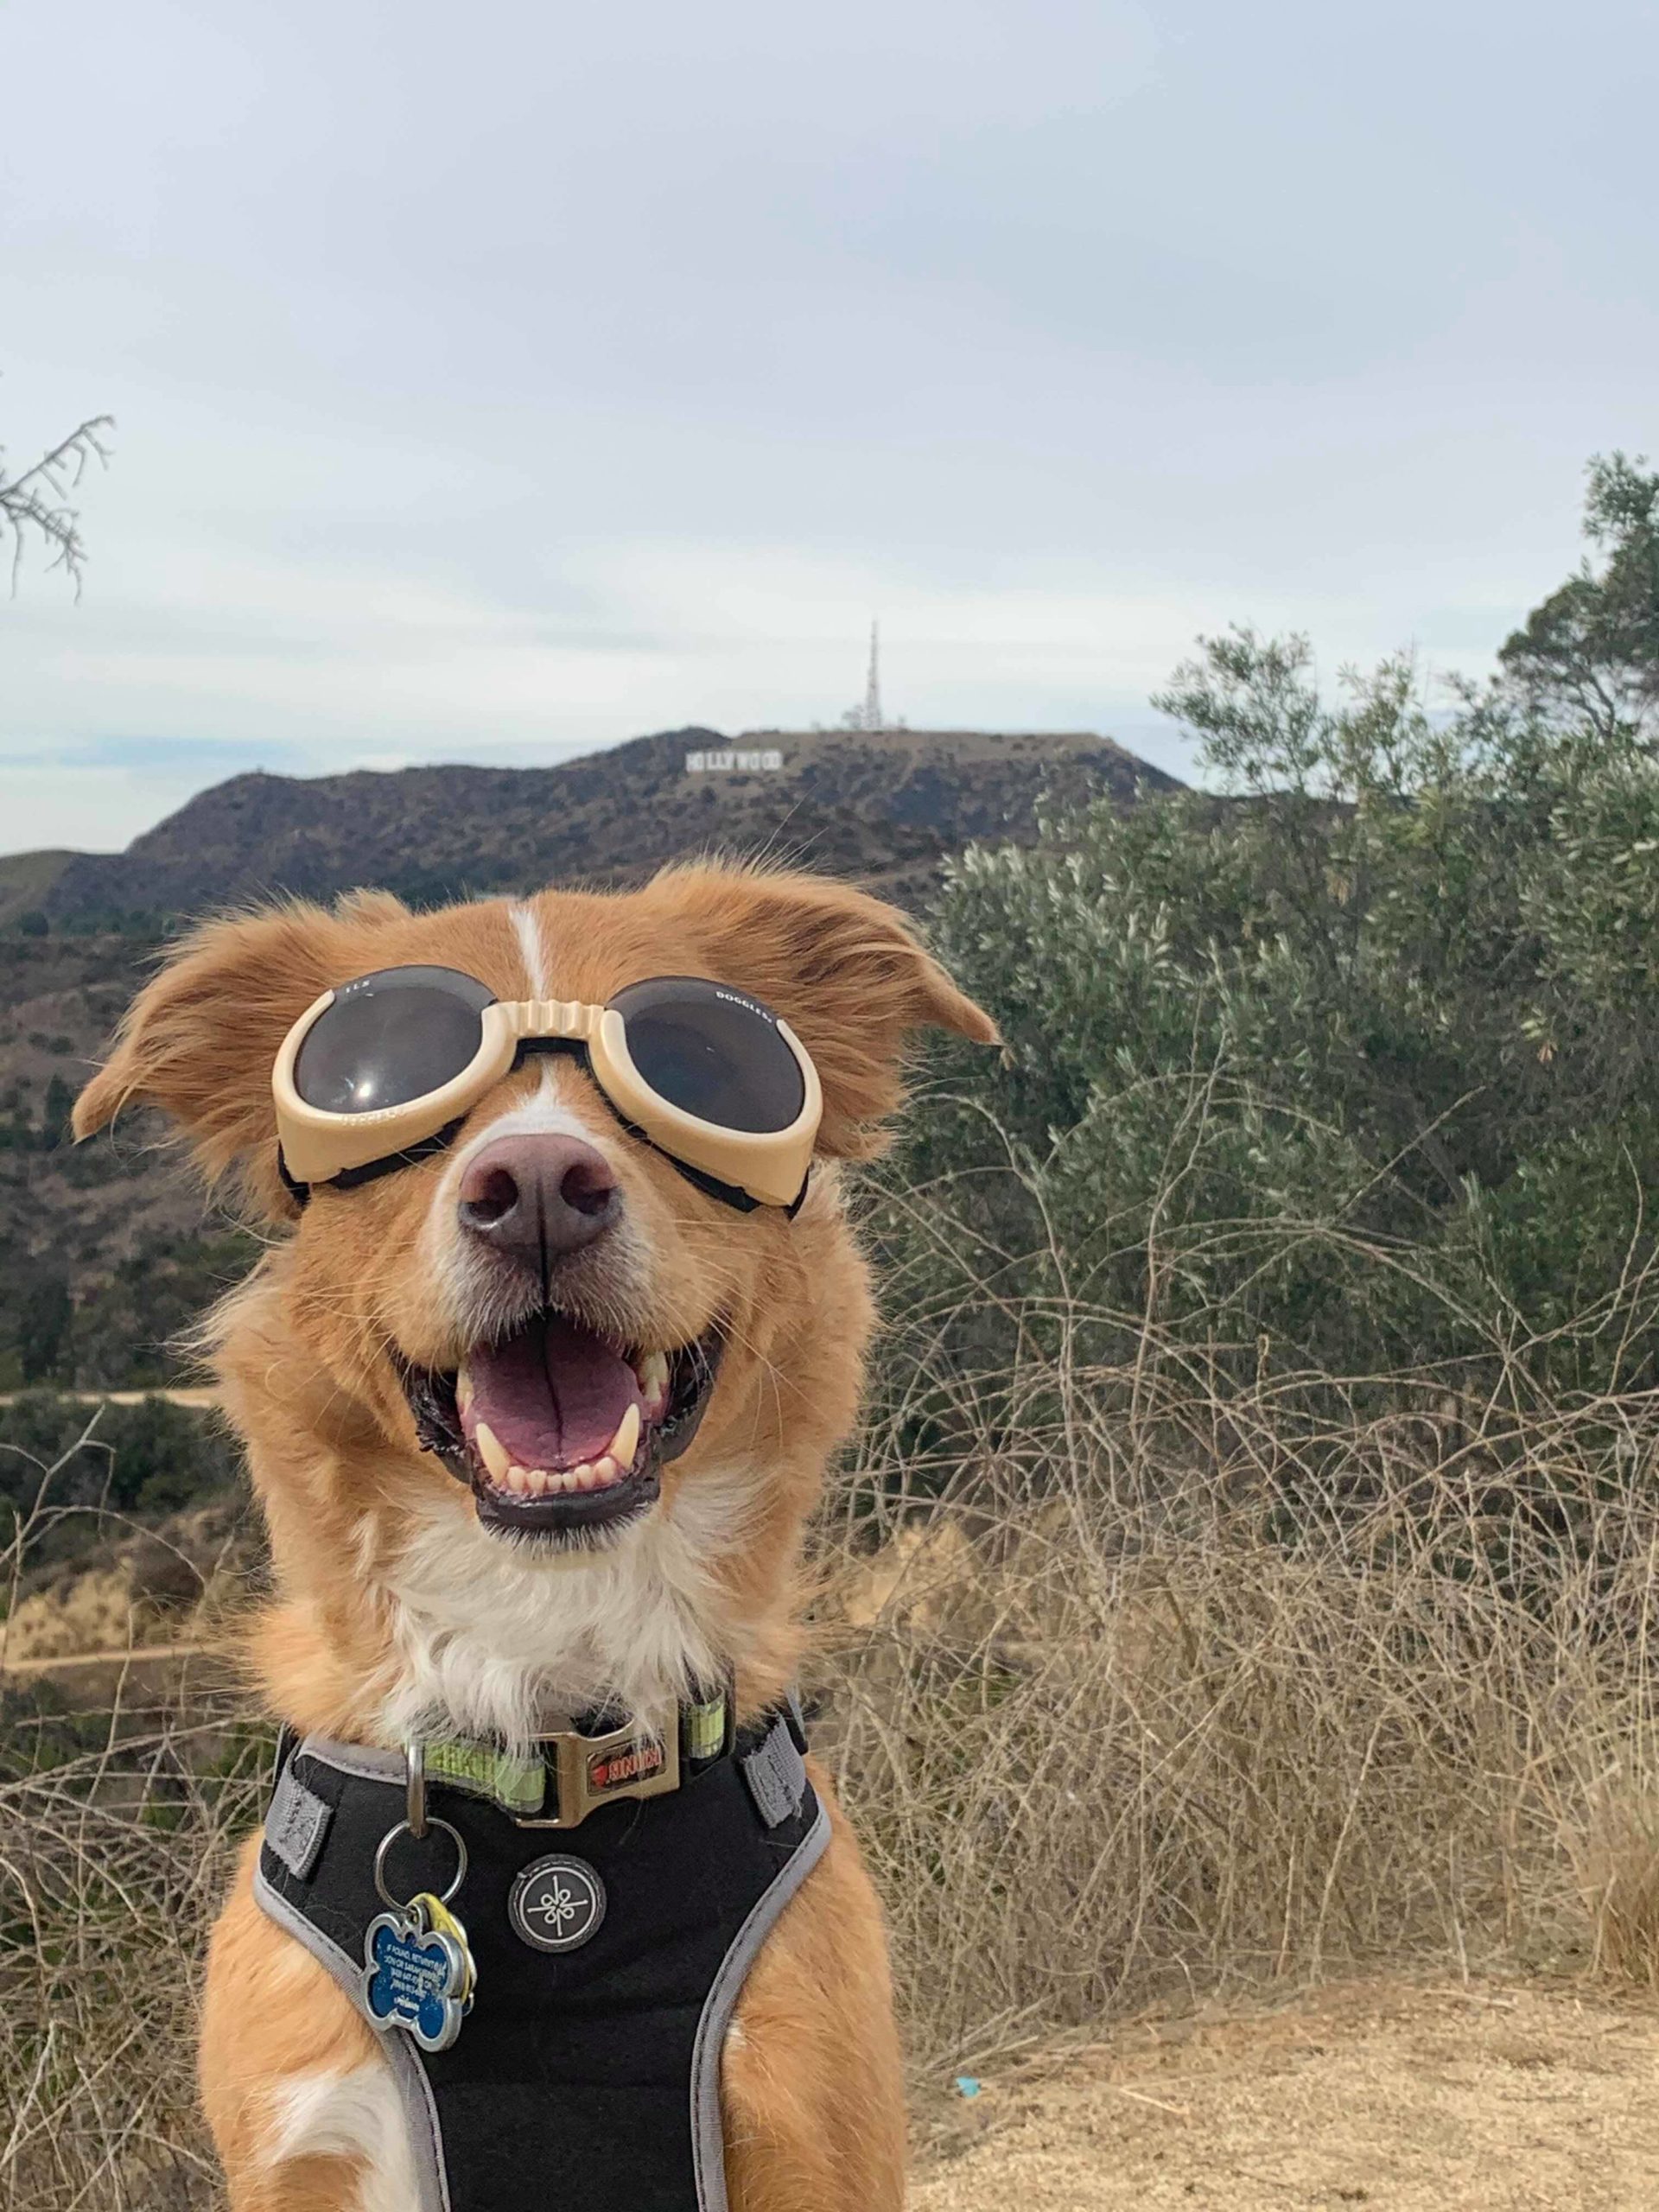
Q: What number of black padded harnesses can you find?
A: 1